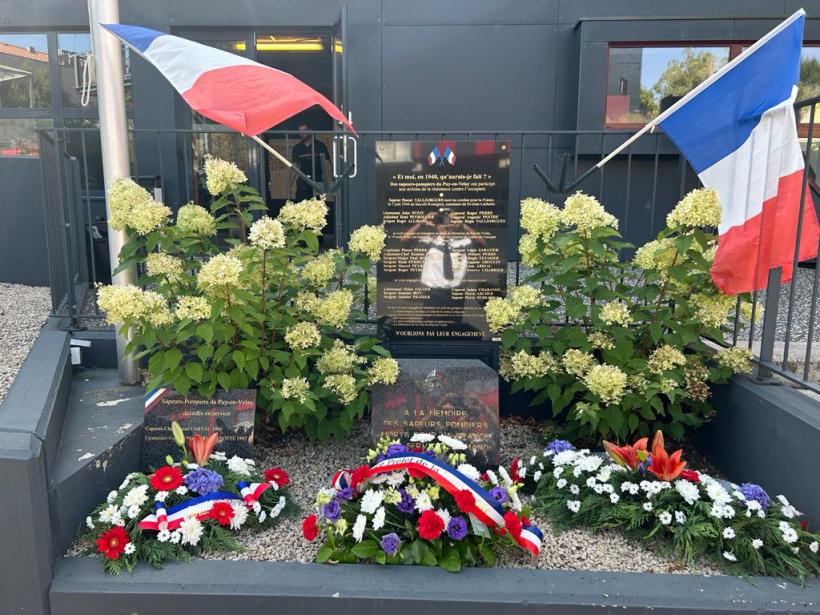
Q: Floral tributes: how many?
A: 3